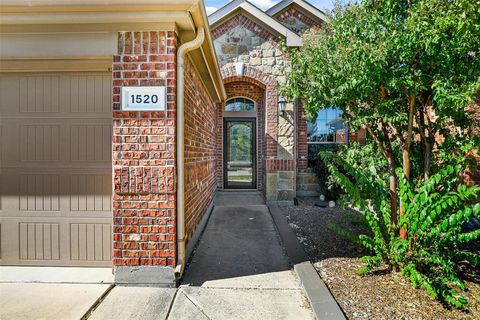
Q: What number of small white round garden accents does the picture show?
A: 2